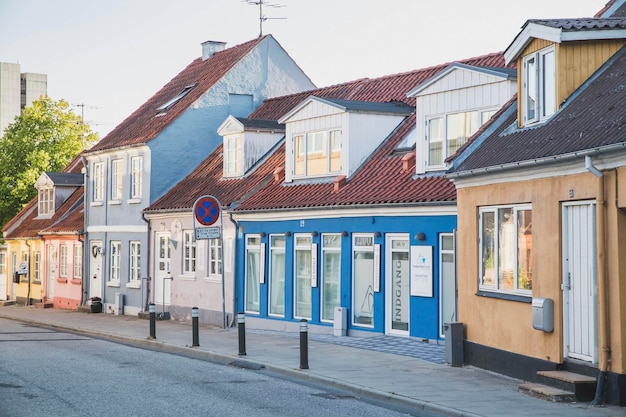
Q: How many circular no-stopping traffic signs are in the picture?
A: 1